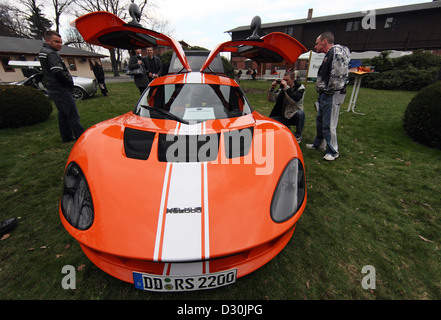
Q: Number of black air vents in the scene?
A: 3